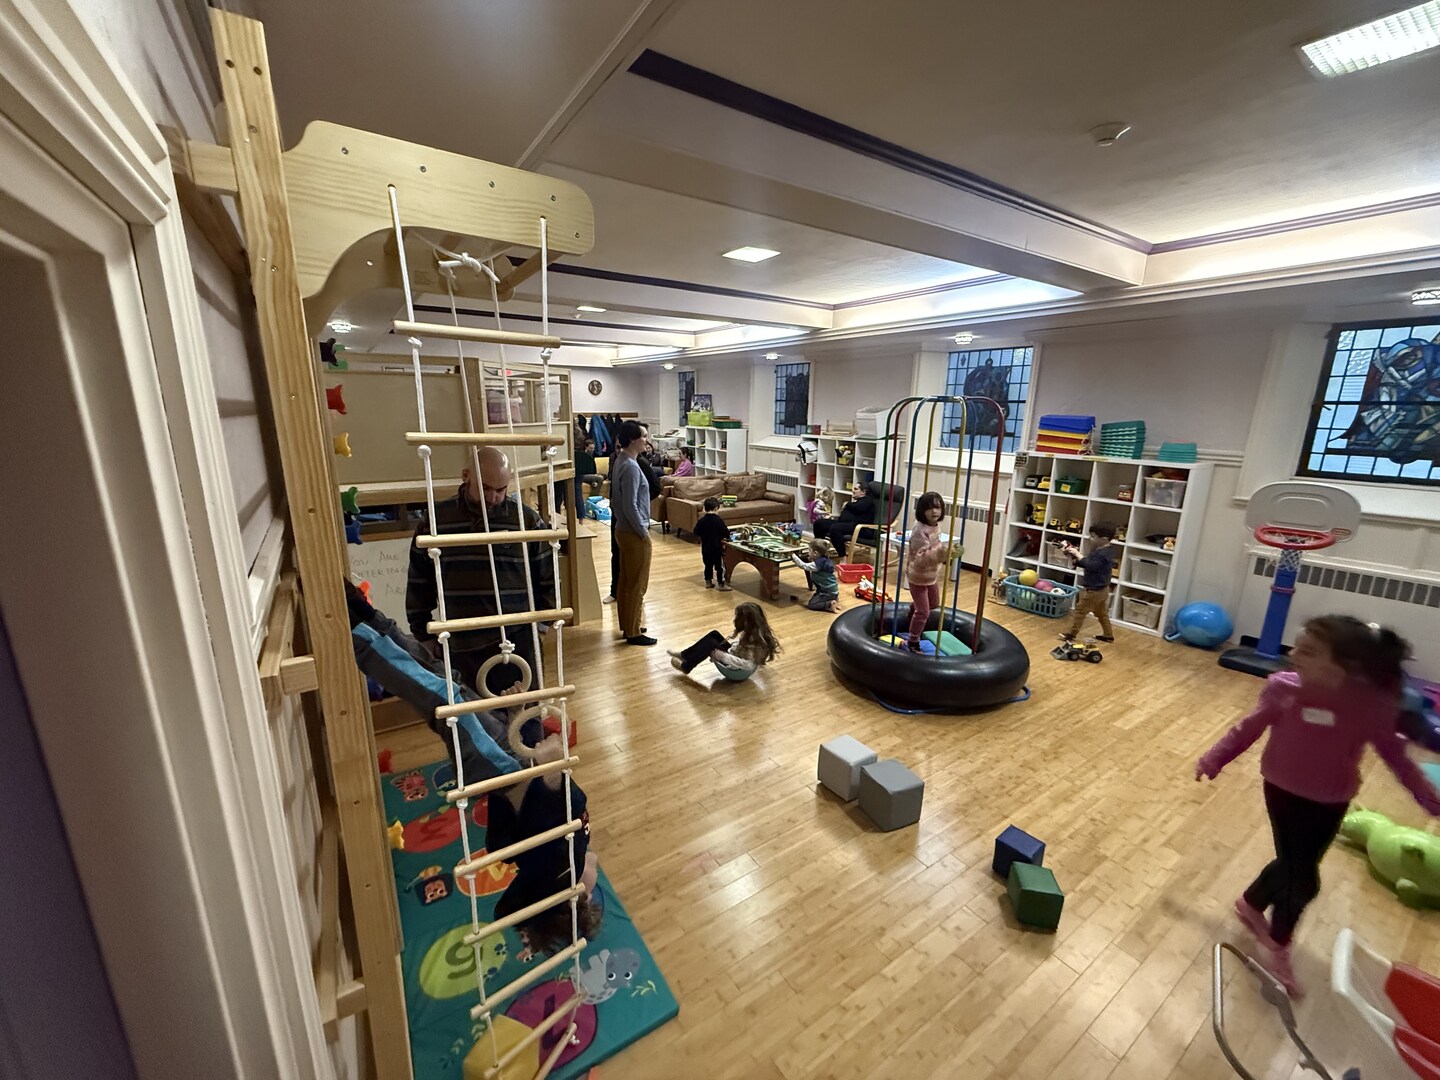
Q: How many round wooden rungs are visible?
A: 11